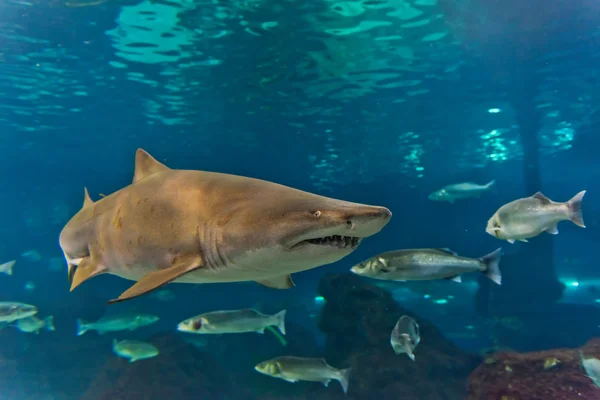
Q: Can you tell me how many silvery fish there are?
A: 12